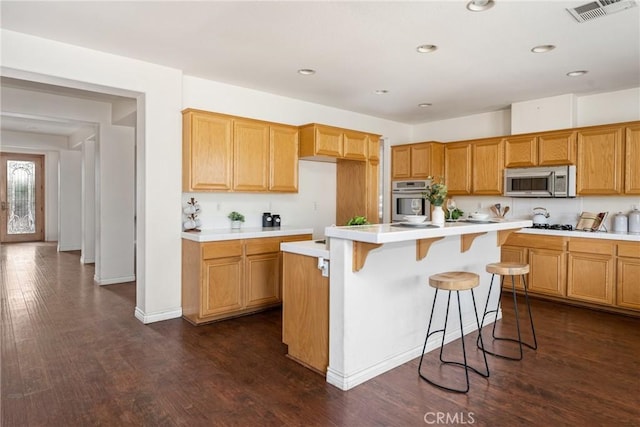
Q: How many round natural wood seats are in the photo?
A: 2